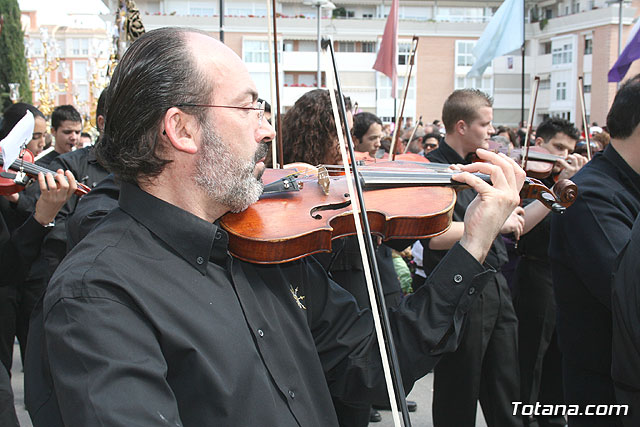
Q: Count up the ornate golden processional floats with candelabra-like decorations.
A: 1